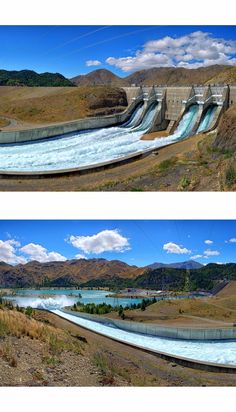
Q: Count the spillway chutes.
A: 4